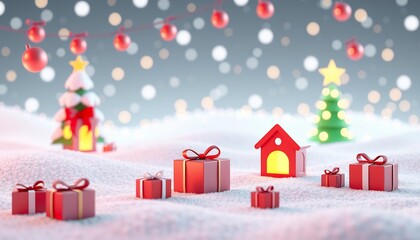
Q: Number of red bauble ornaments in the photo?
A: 9